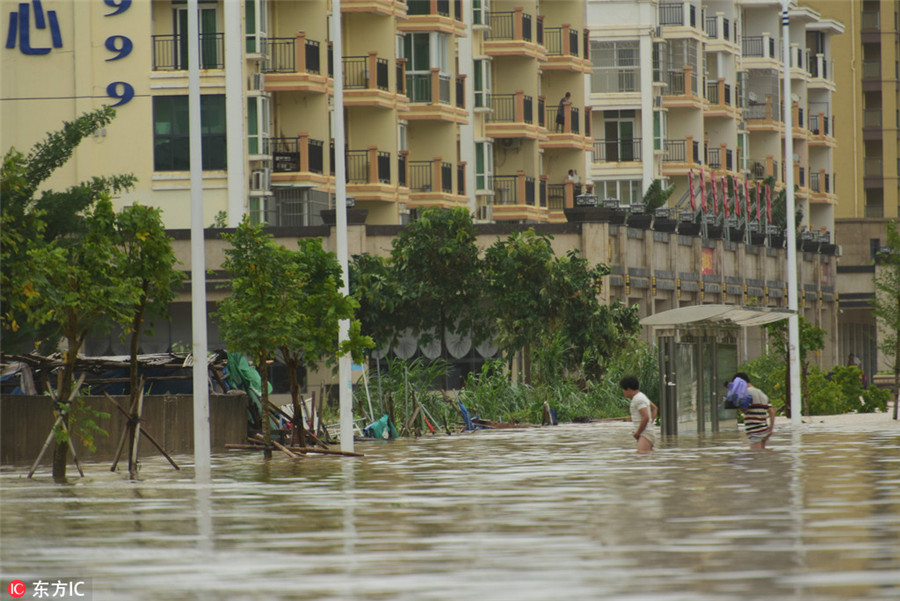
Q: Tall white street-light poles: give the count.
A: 3